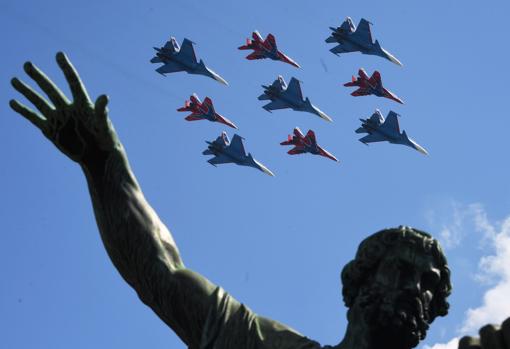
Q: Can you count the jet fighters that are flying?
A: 9